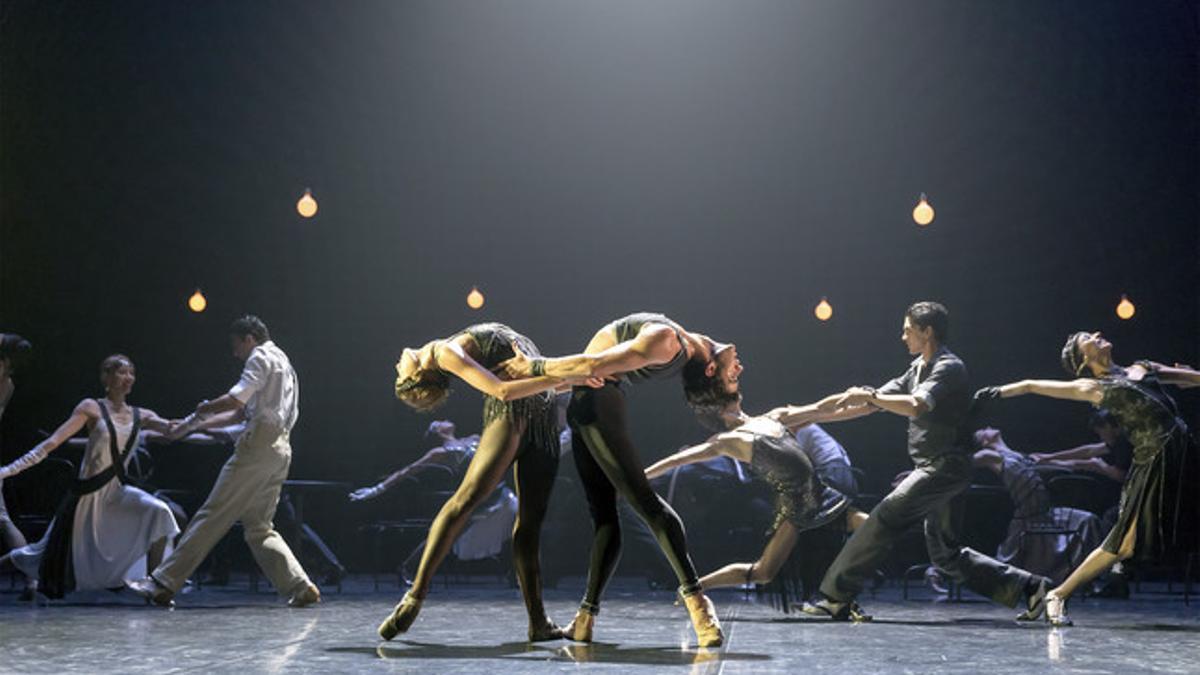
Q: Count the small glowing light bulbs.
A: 6